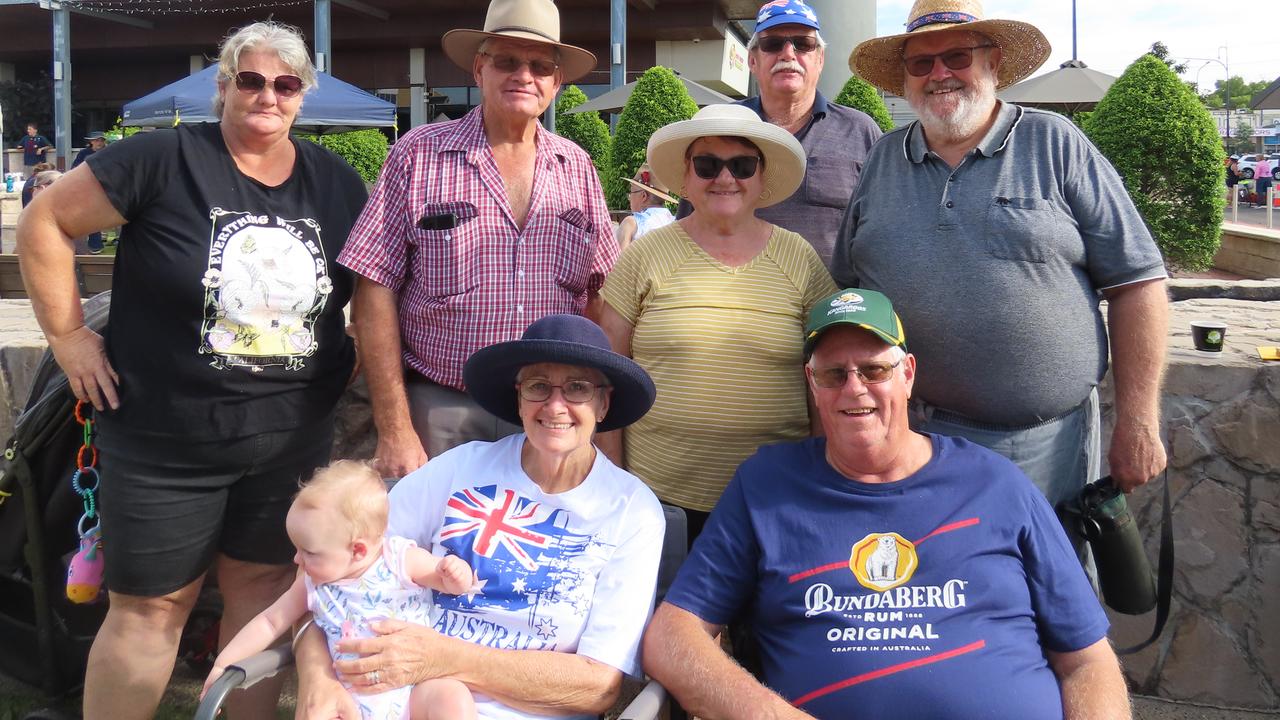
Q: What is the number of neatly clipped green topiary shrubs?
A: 5